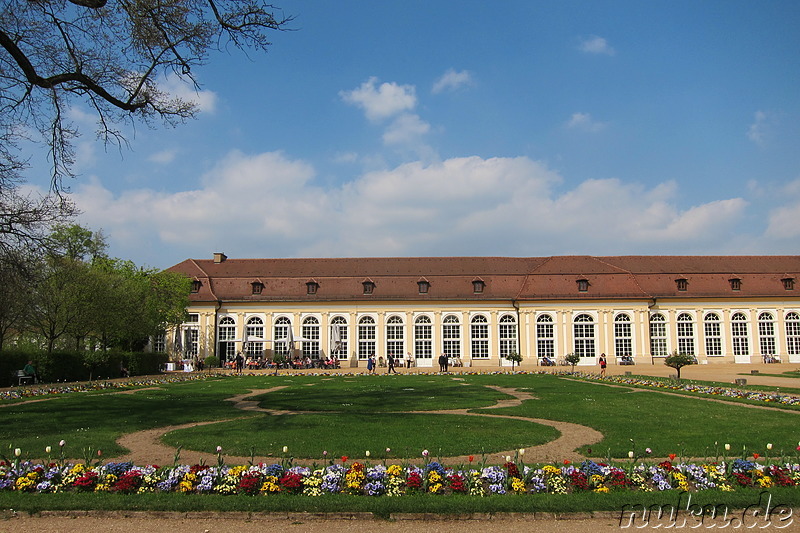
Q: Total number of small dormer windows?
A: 10